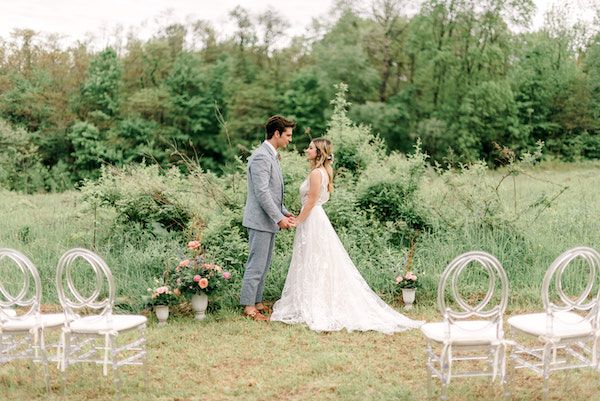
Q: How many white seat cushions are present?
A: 4